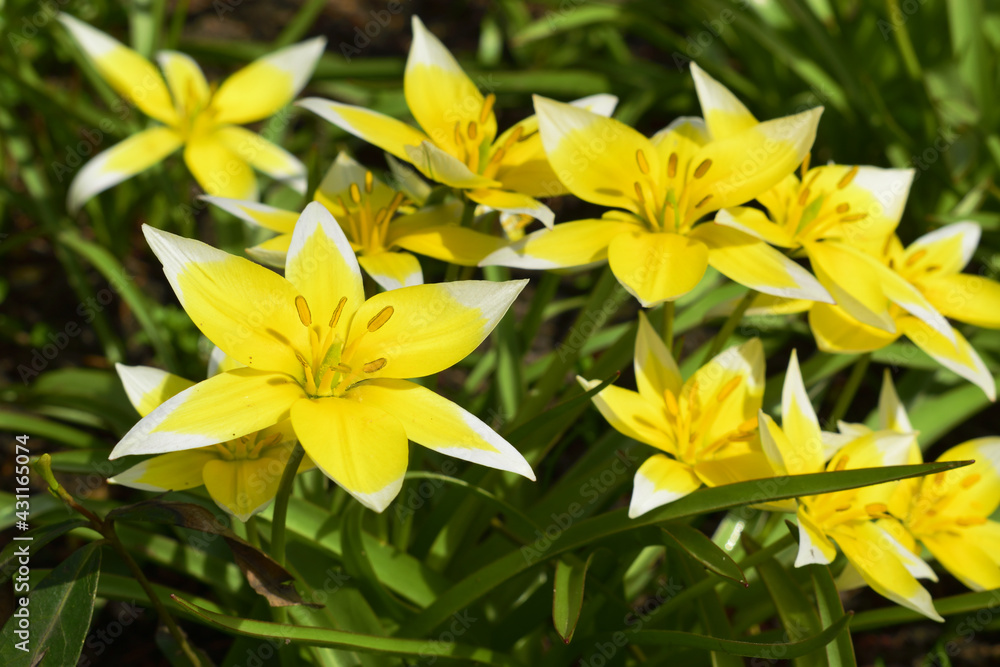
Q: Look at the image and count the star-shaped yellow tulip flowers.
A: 11